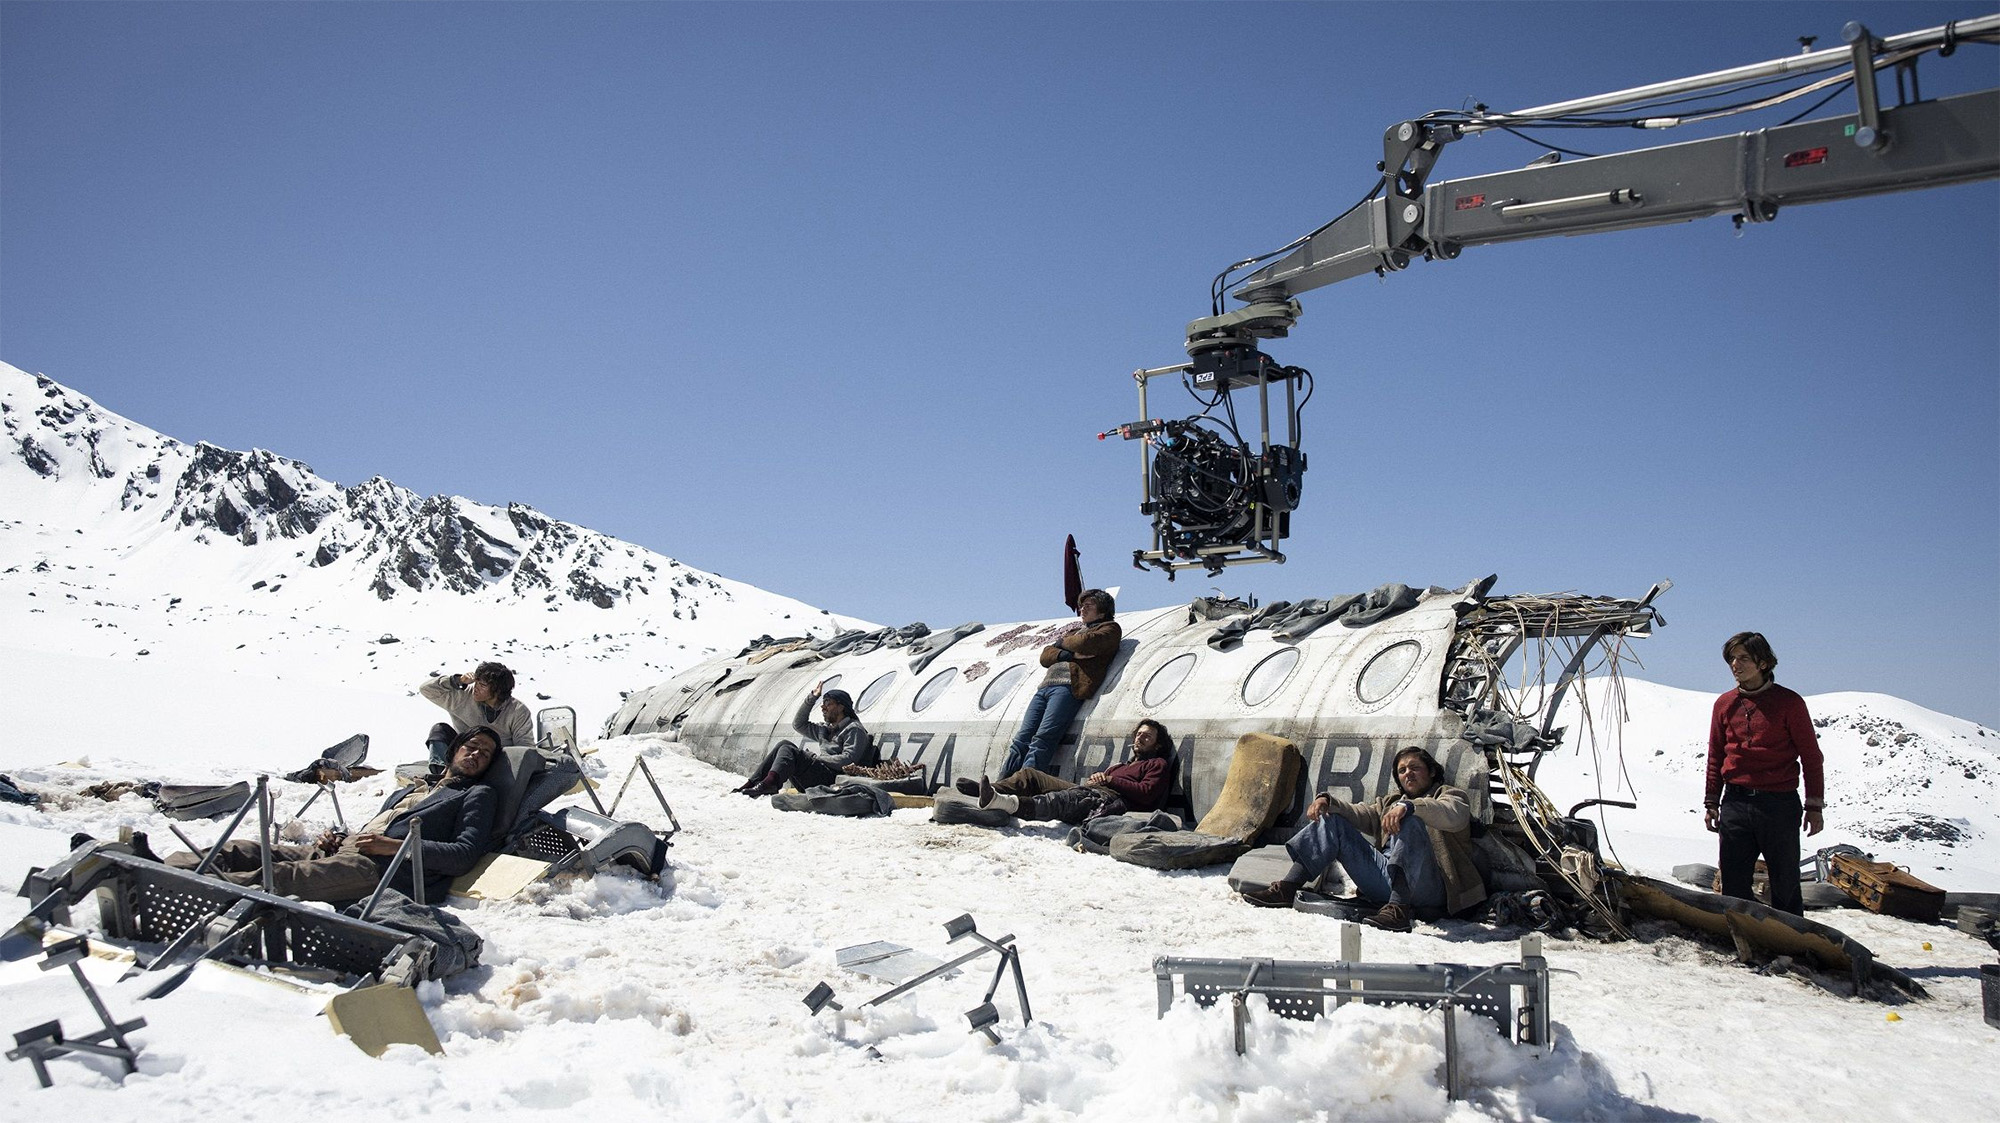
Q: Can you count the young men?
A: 7